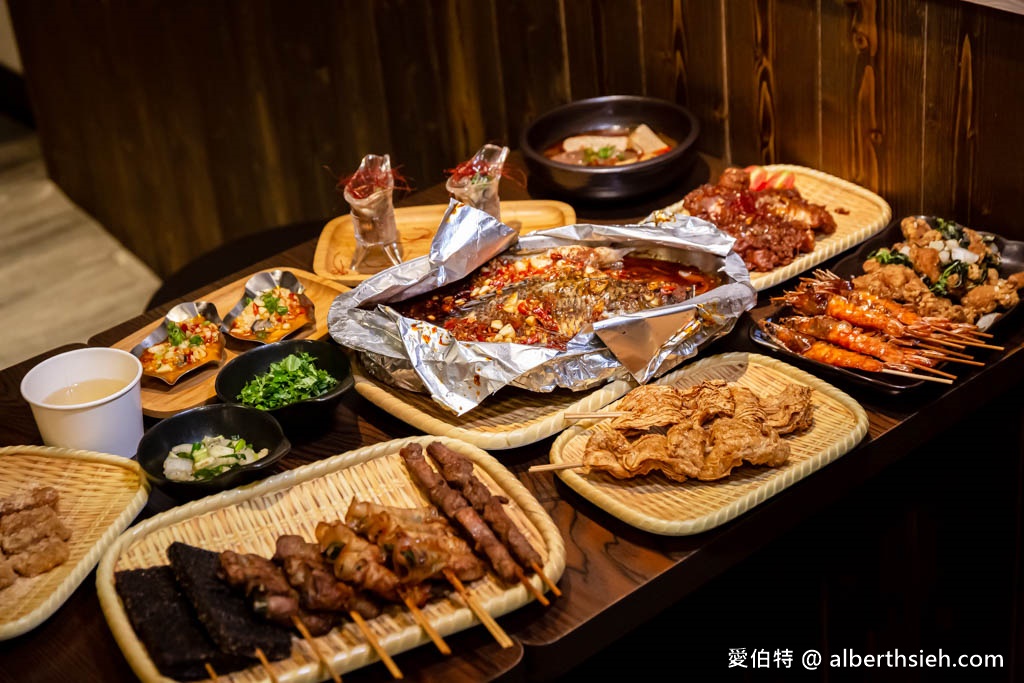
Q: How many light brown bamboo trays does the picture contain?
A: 5